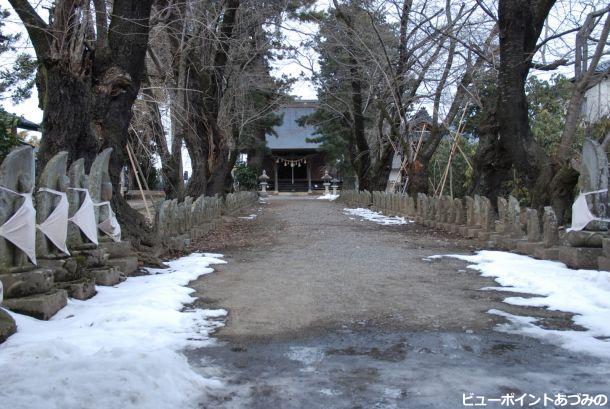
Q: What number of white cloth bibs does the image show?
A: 5